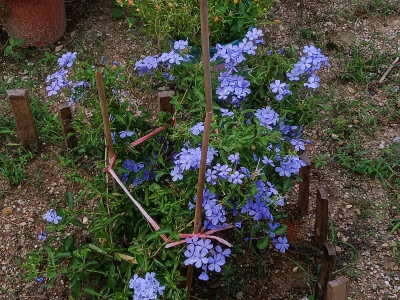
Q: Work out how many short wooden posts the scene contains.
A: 7